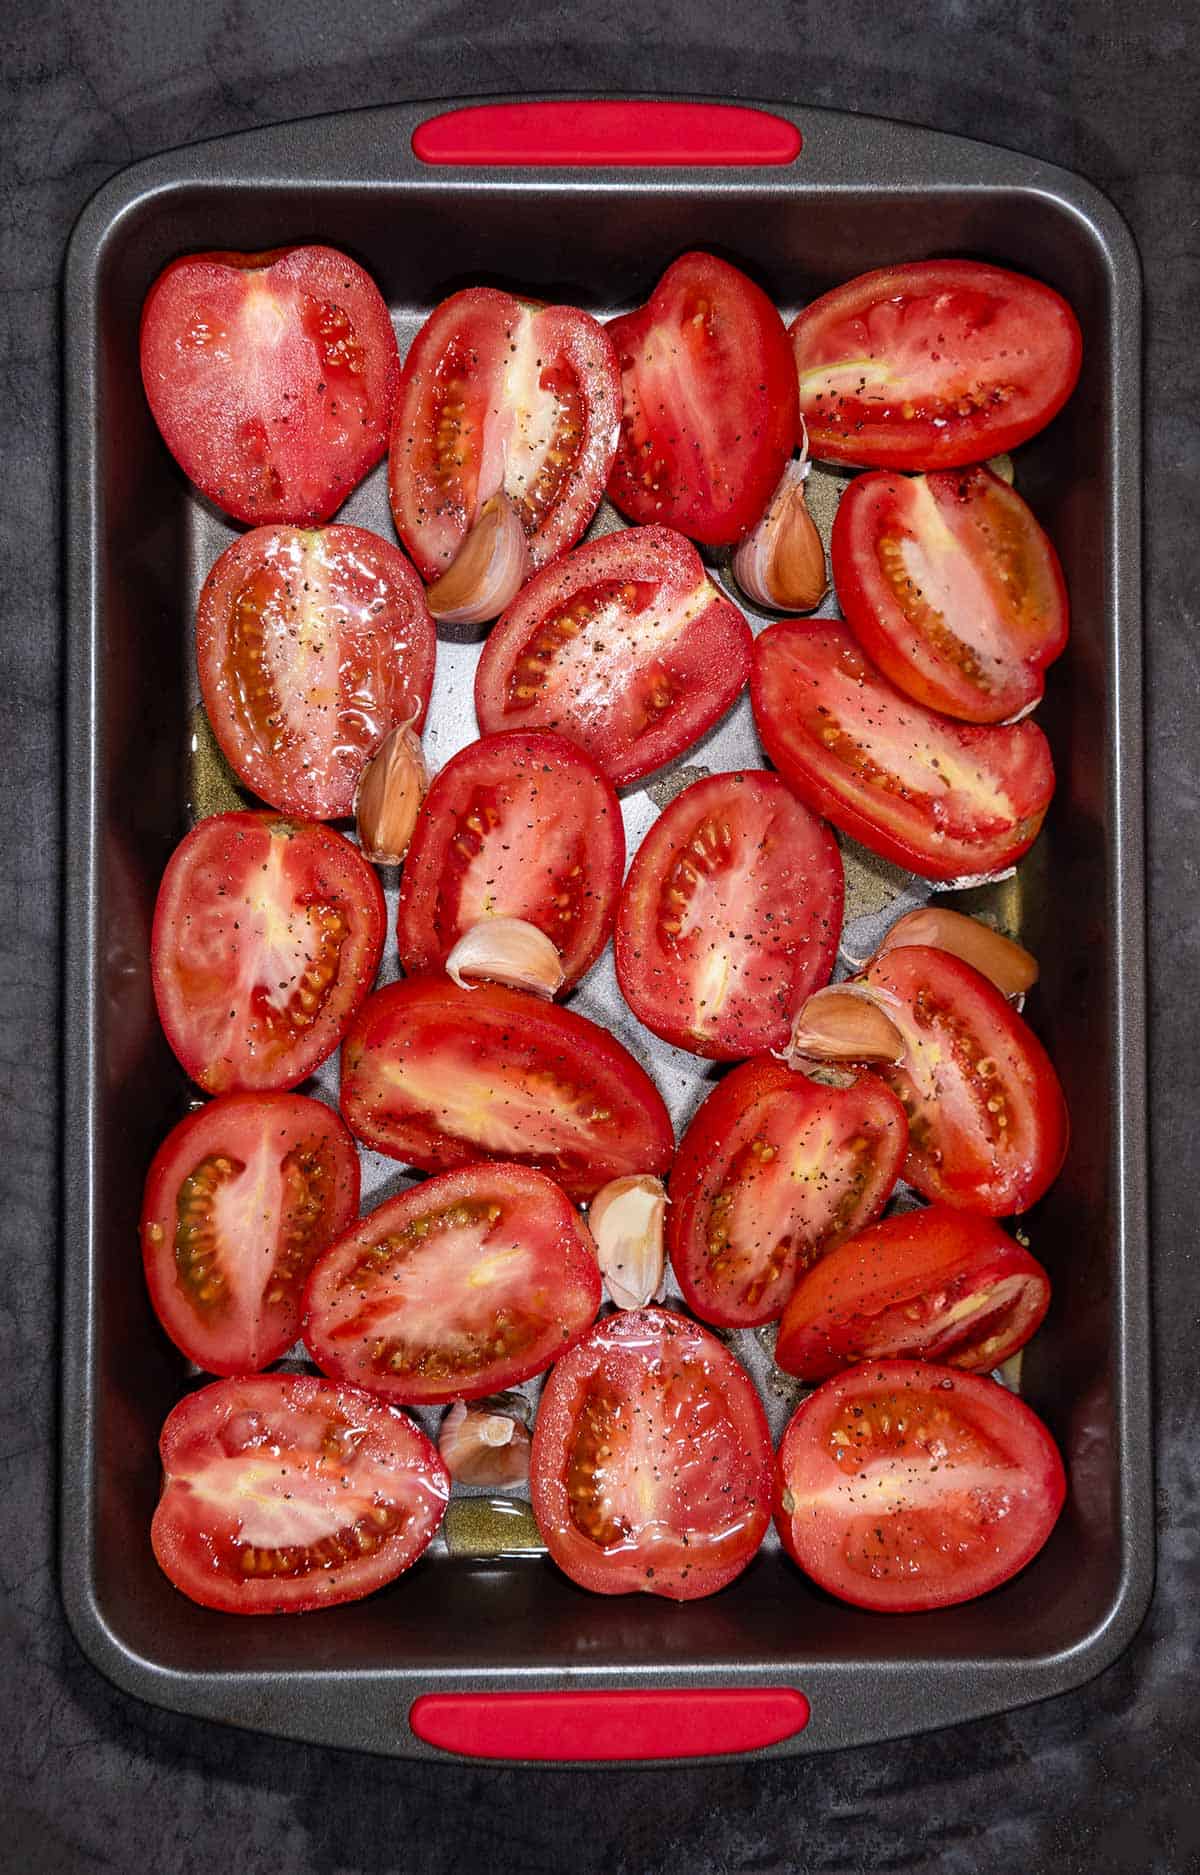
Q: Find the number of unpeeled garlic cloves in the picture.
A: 8